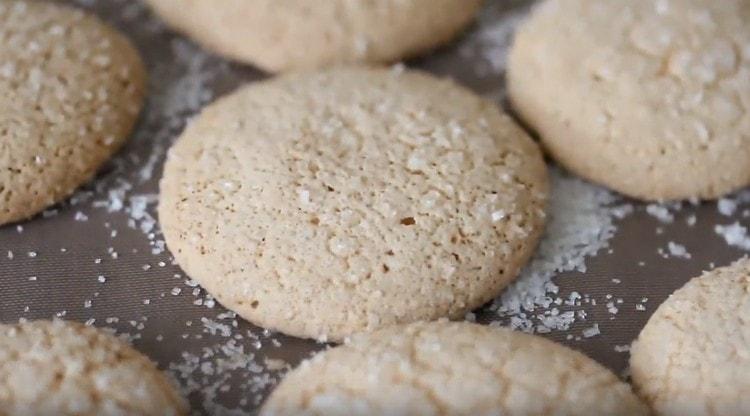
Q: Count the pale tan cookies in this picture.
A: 7